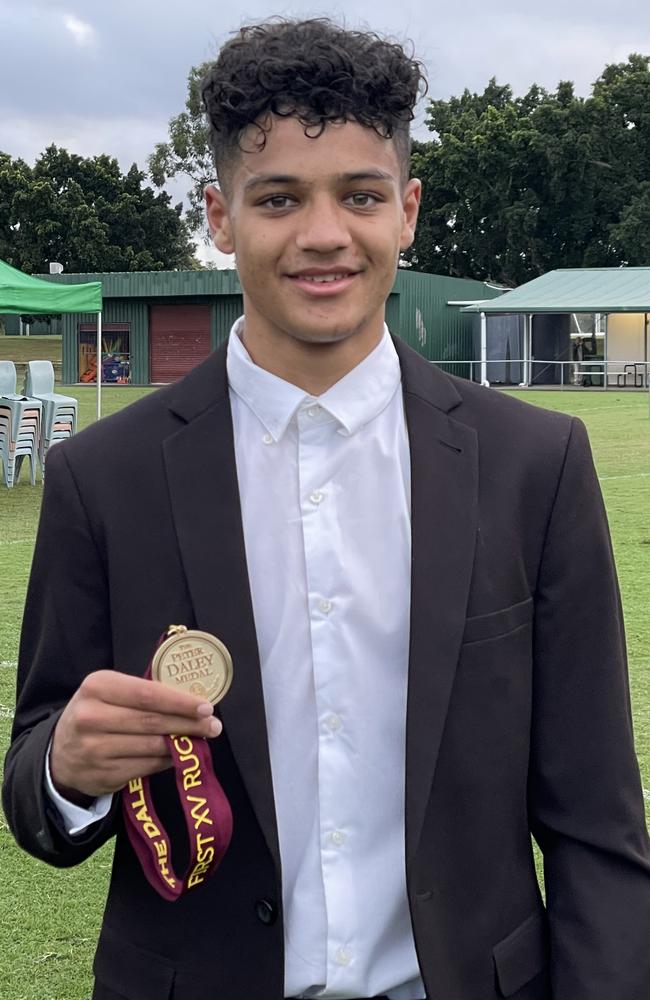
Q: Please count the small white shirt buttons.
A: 7